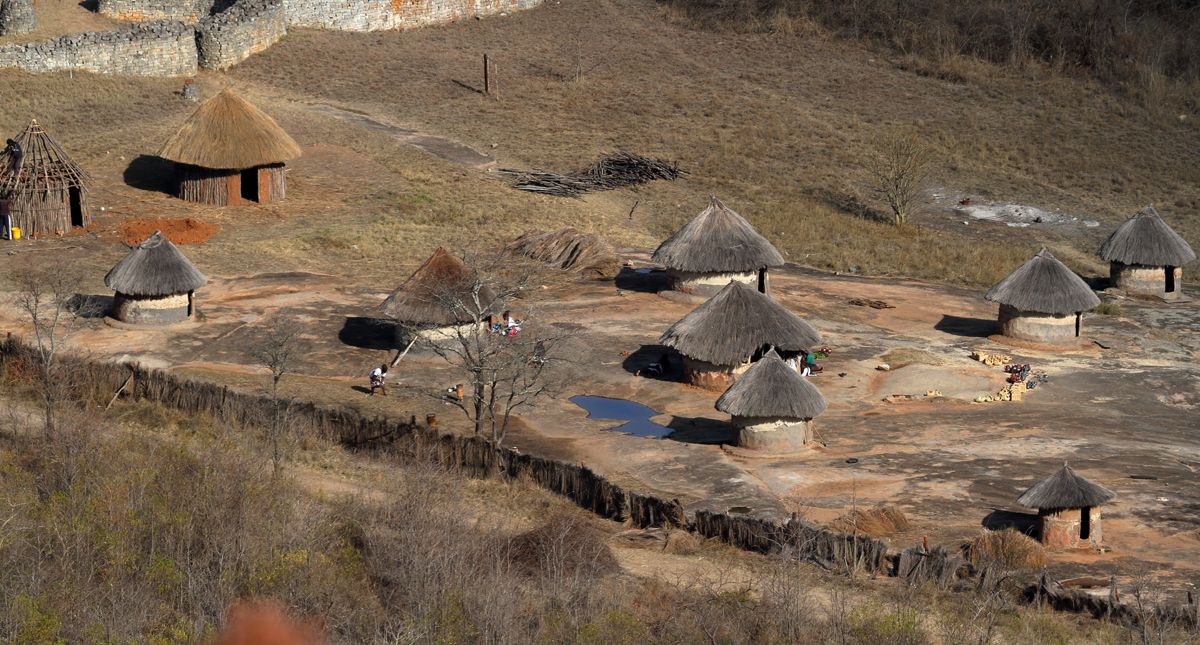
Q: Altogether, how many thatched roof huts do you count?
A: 9